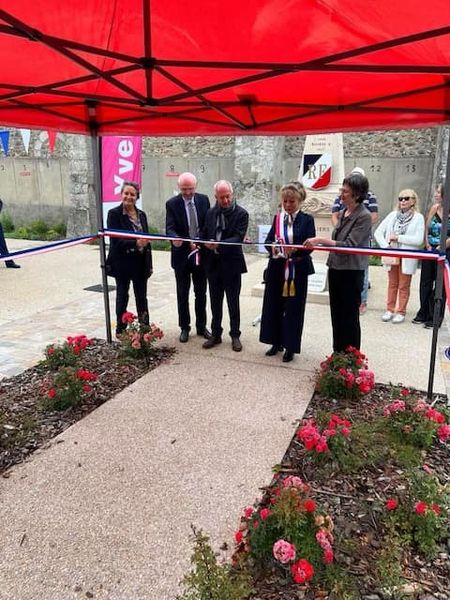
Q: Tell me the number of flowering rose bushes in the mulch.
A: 8